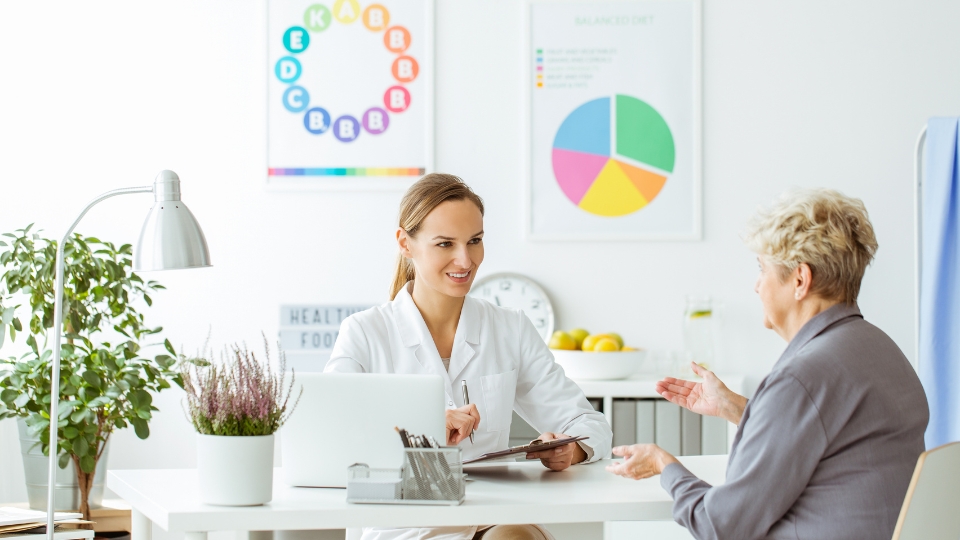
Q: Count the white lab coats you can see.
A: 1